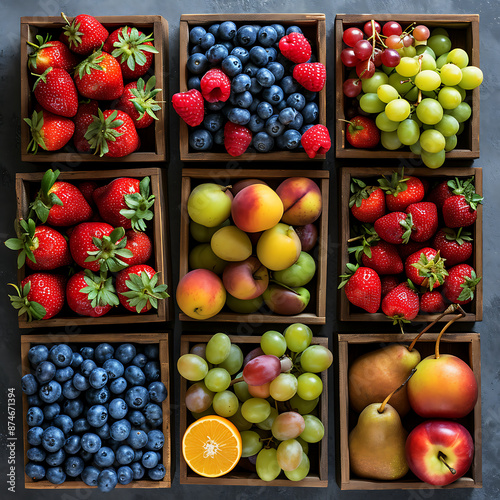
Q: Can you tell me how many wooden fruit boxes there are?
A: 9